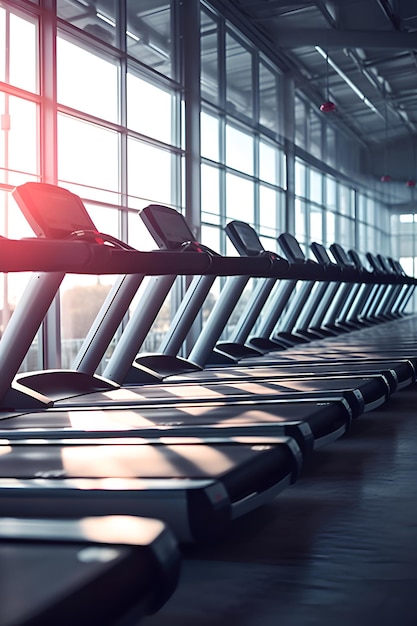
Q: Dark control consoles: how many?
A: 11